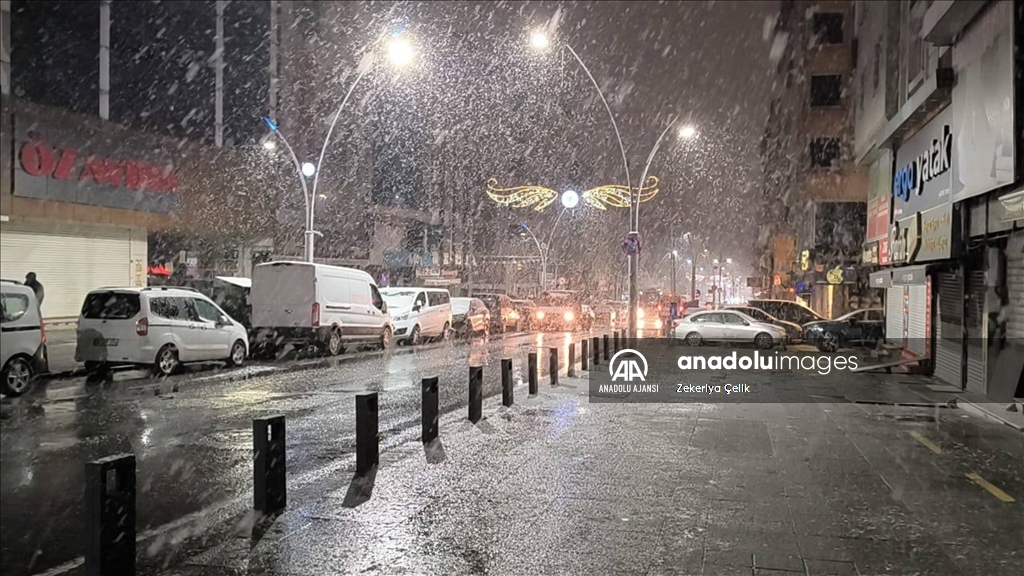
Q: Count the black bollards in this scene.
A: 14